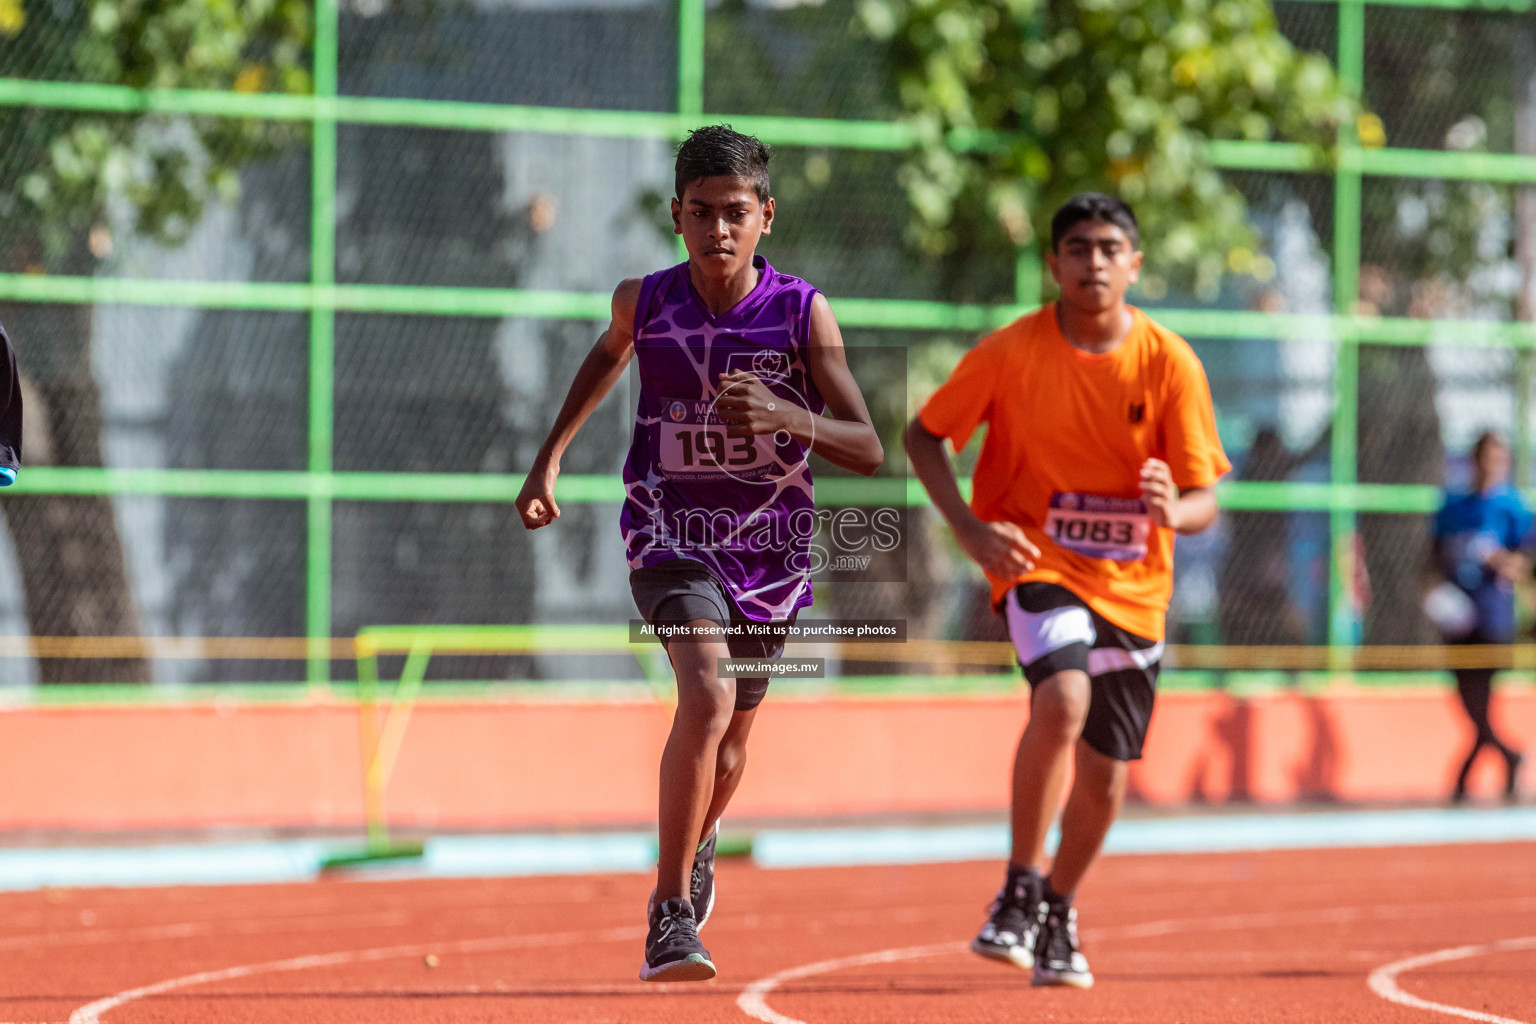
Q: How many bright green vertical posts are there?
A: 4